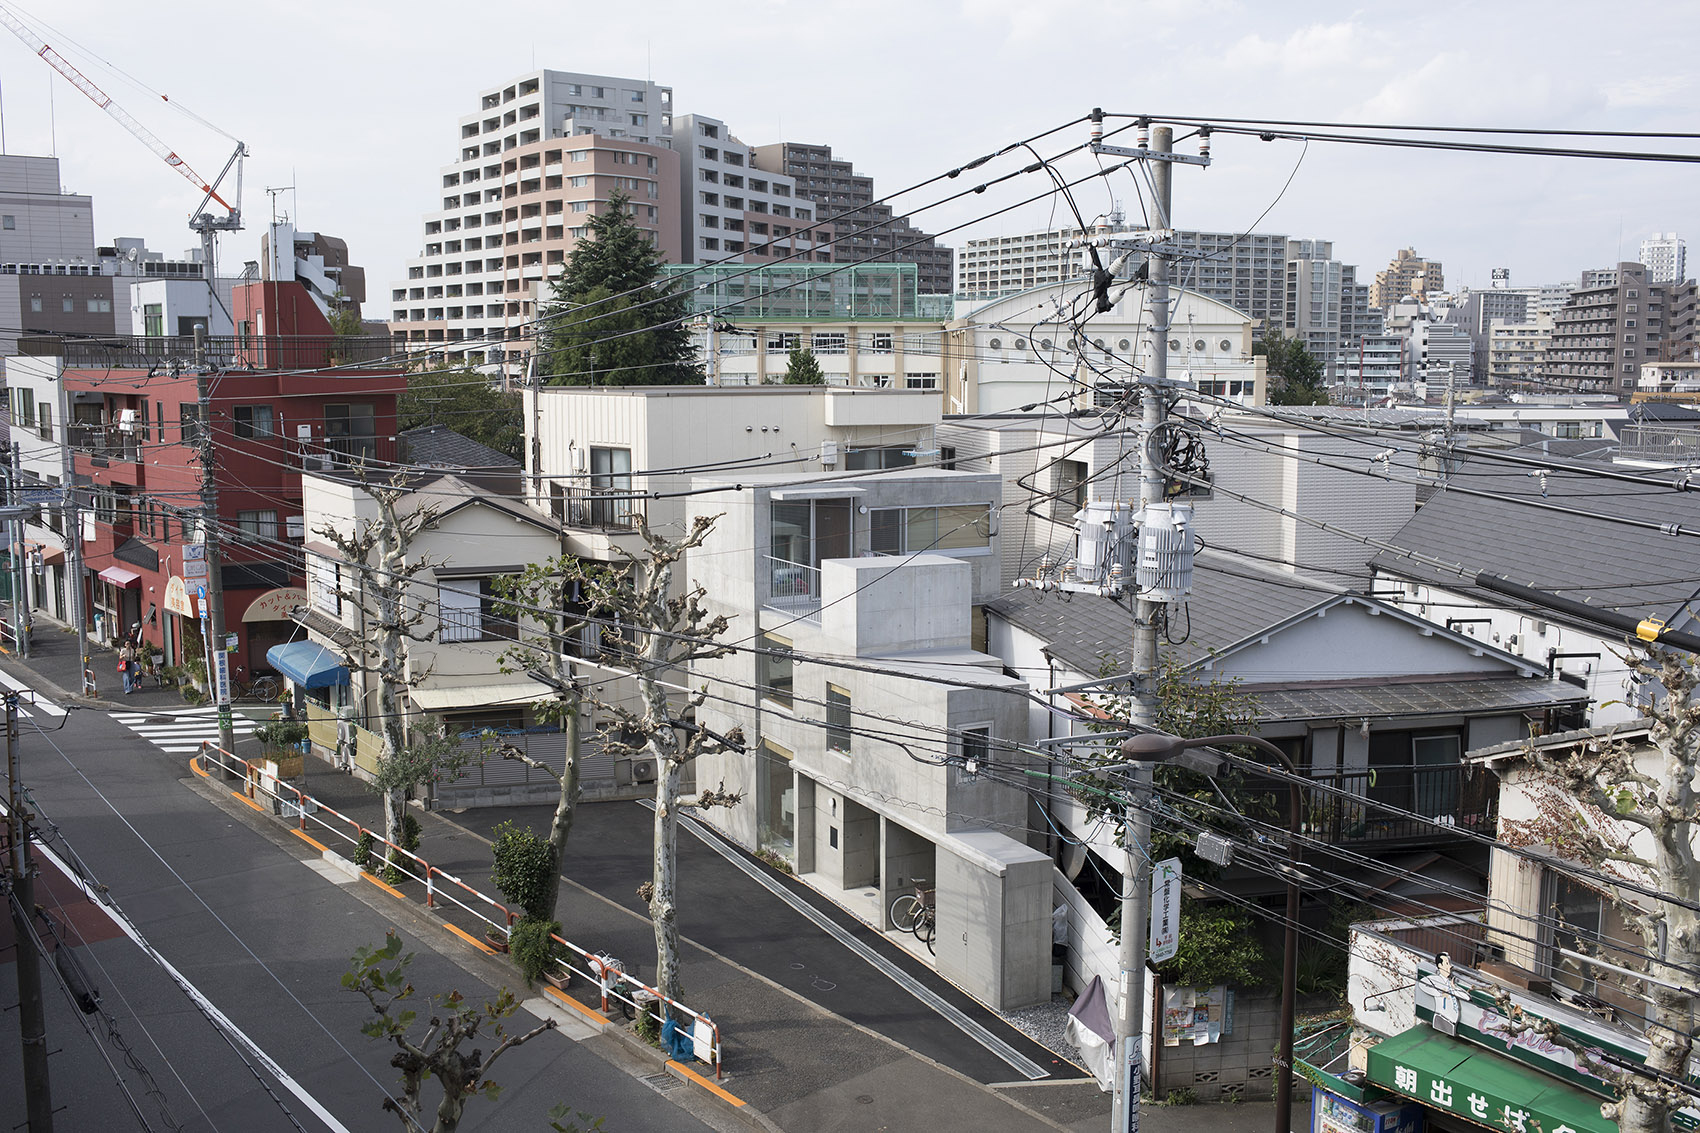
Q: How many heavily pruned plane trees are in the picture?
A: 5